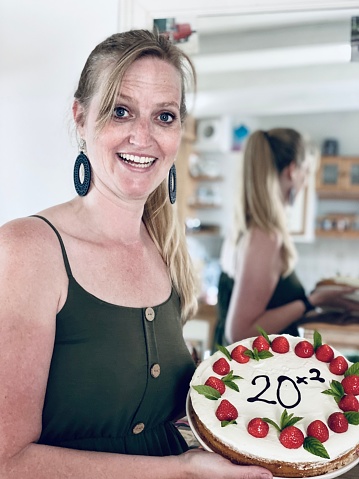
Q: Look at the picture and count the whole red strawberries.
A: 15